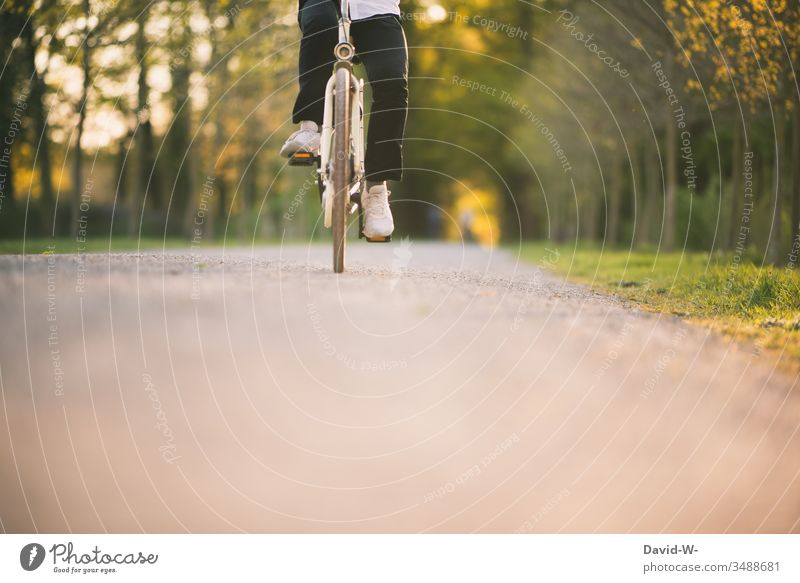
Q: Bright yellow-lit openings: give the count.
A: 1